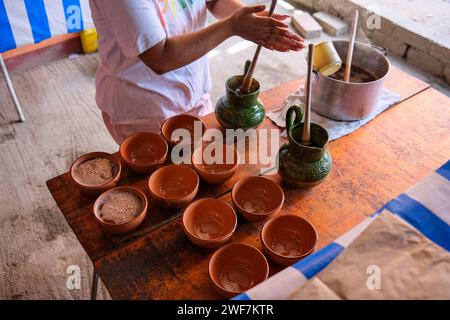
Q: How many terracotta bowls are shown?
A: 10